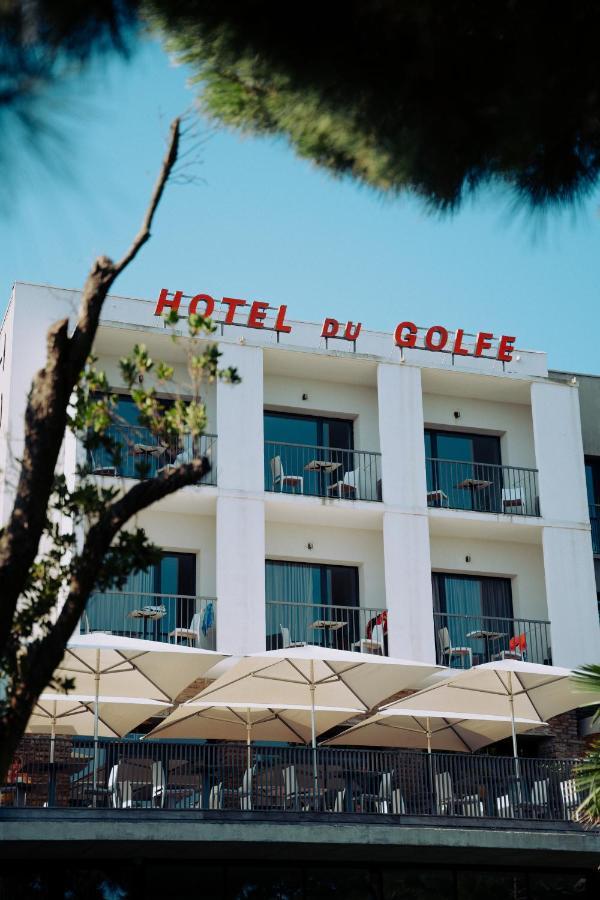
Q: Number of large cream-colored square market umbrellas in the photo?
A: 6